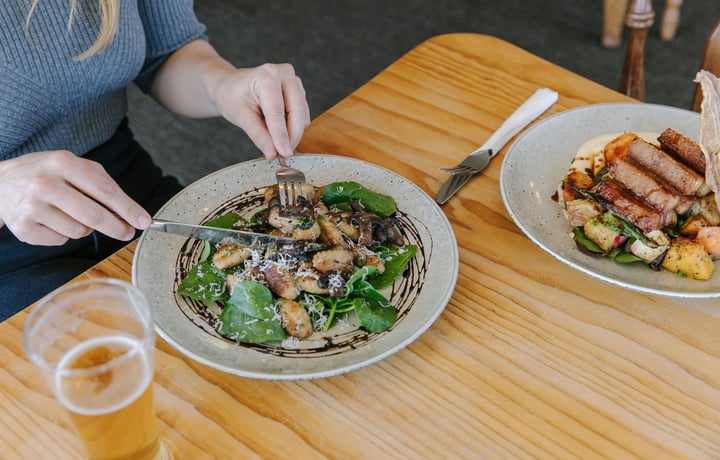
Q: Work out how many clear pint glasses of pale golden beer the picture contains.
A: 1